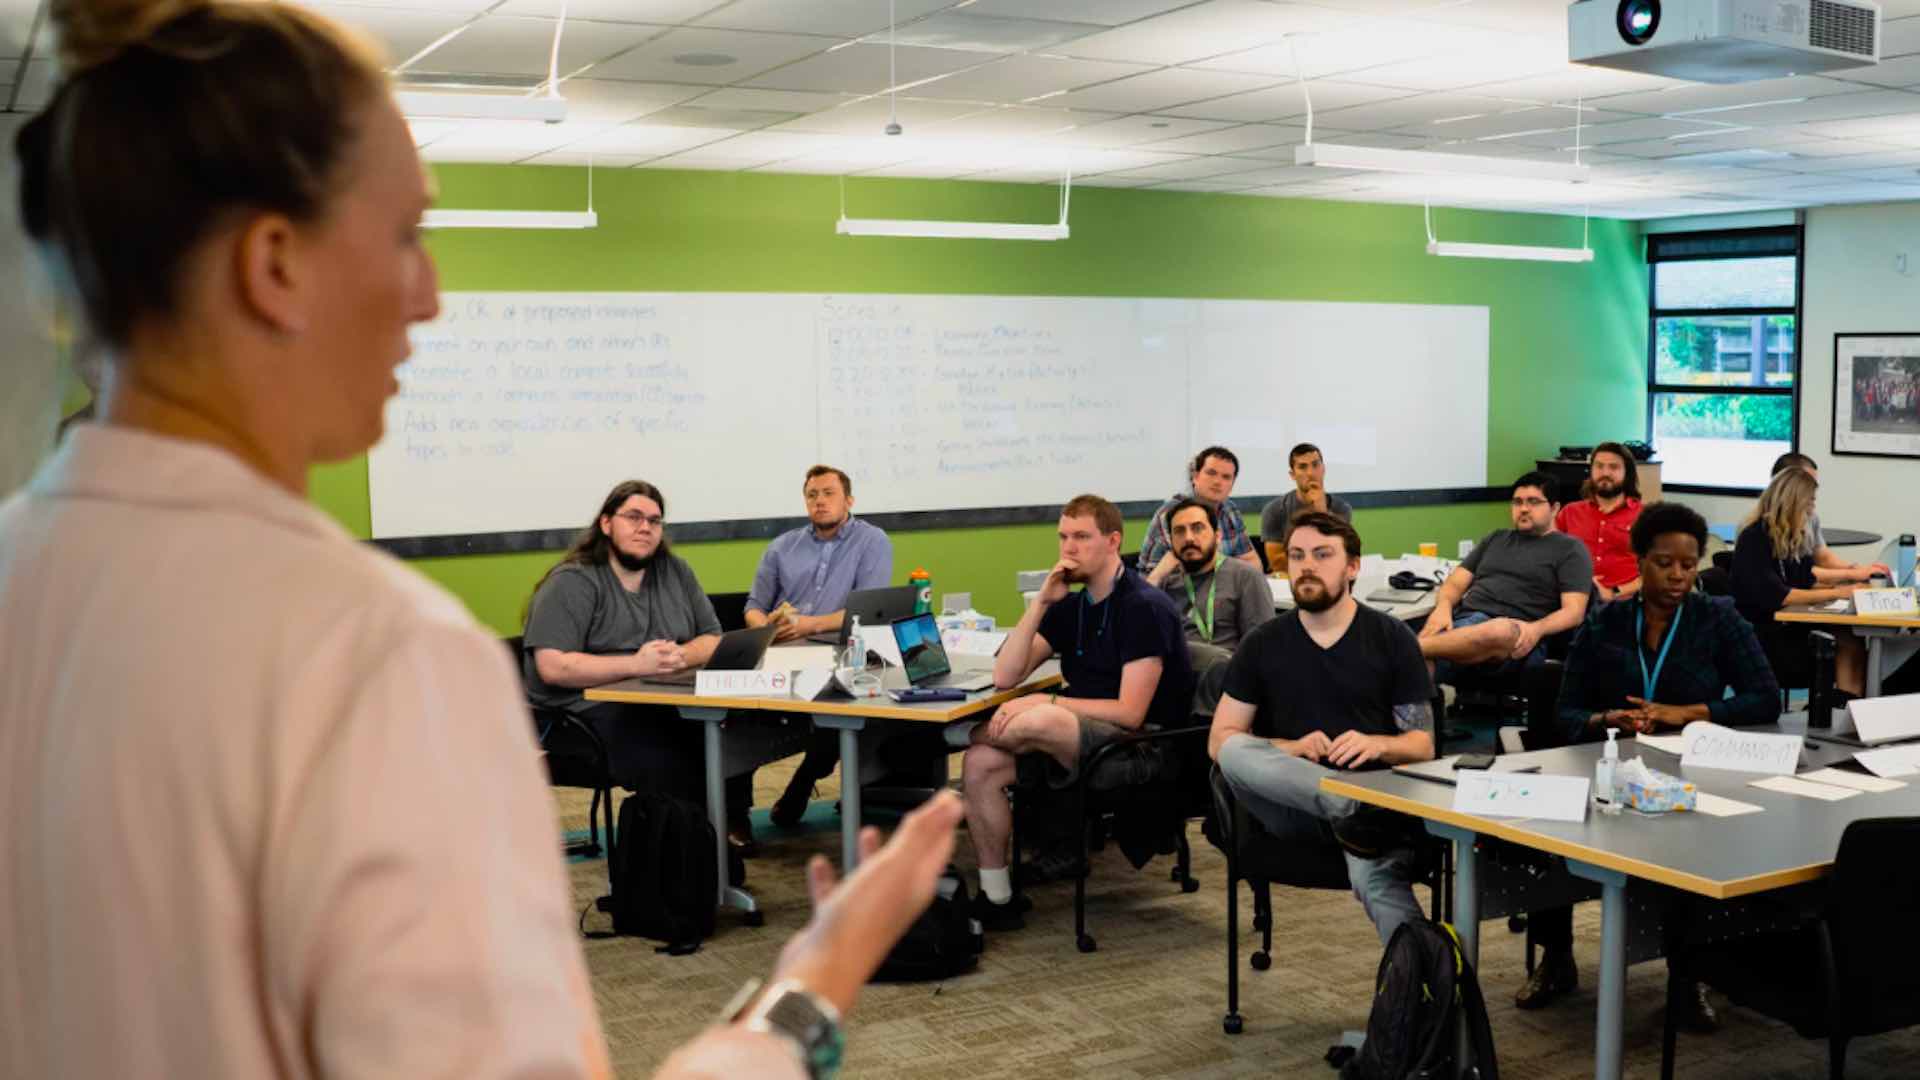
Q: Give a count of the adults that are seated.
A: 12